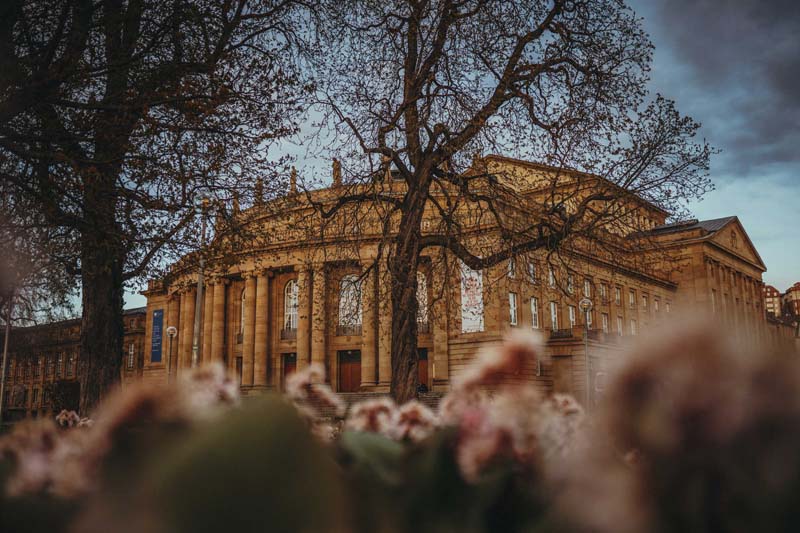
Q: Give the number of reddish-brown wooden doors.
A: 3